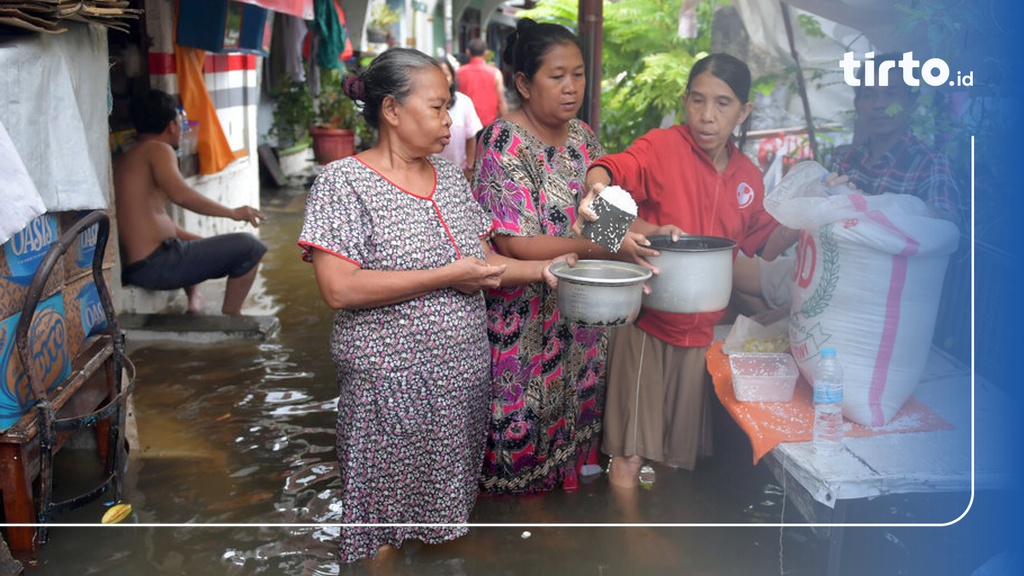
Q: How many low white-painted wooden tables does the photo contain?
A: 1